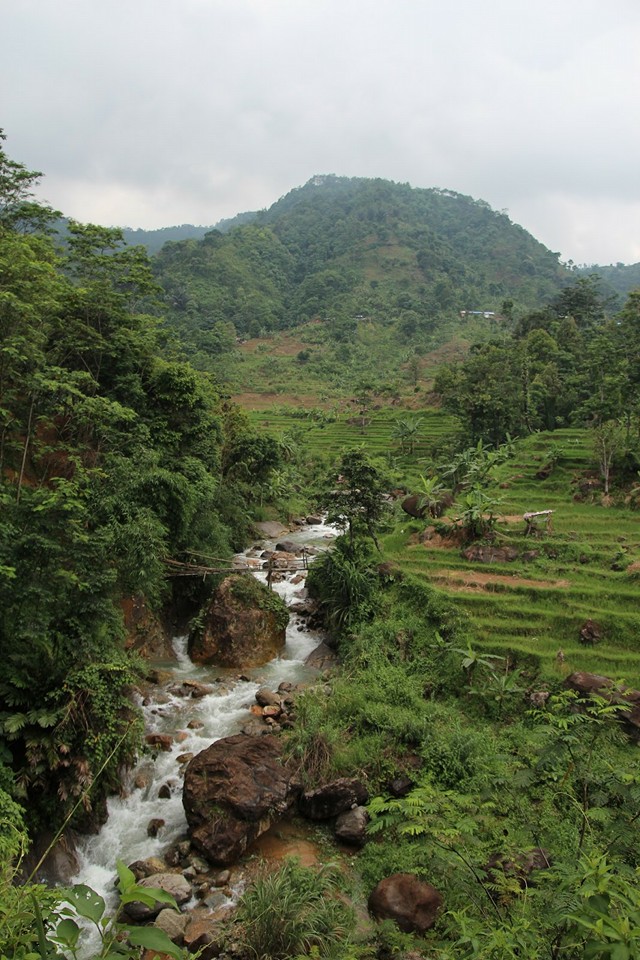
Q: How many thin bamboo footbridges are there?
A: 1